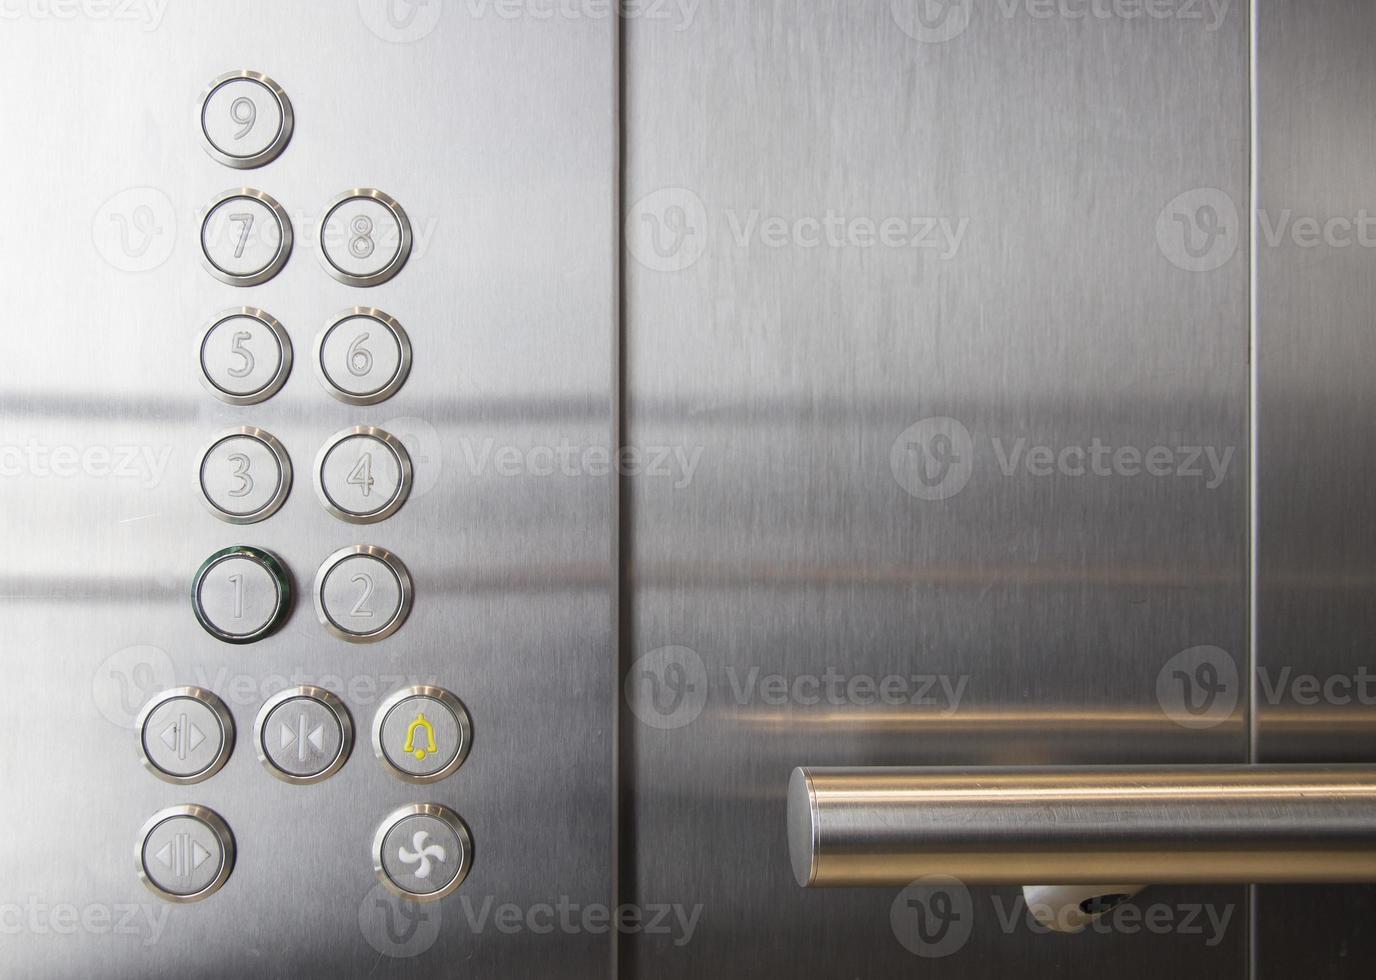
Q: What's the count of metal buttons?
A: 14